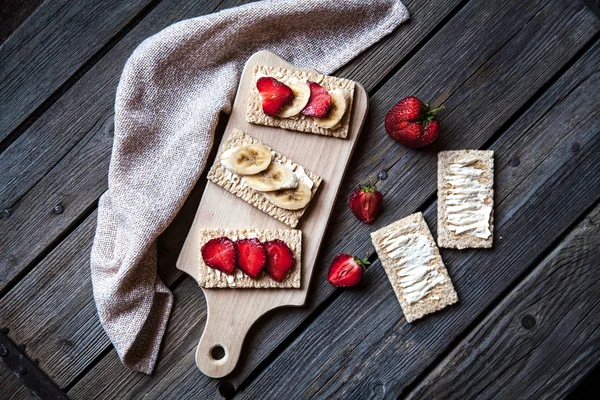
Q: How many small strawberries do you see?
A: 2